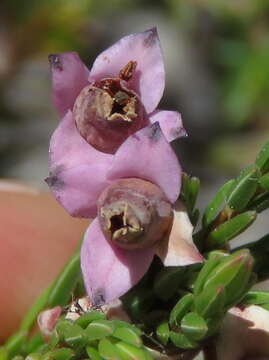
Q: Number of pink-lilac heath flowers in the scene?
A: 2